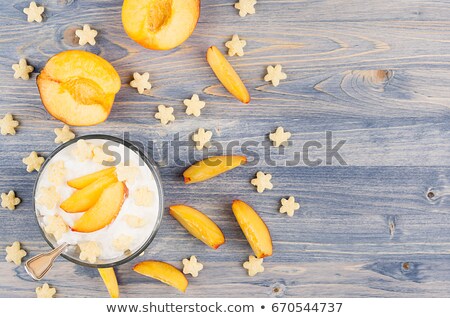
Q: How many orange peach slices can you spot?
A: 9